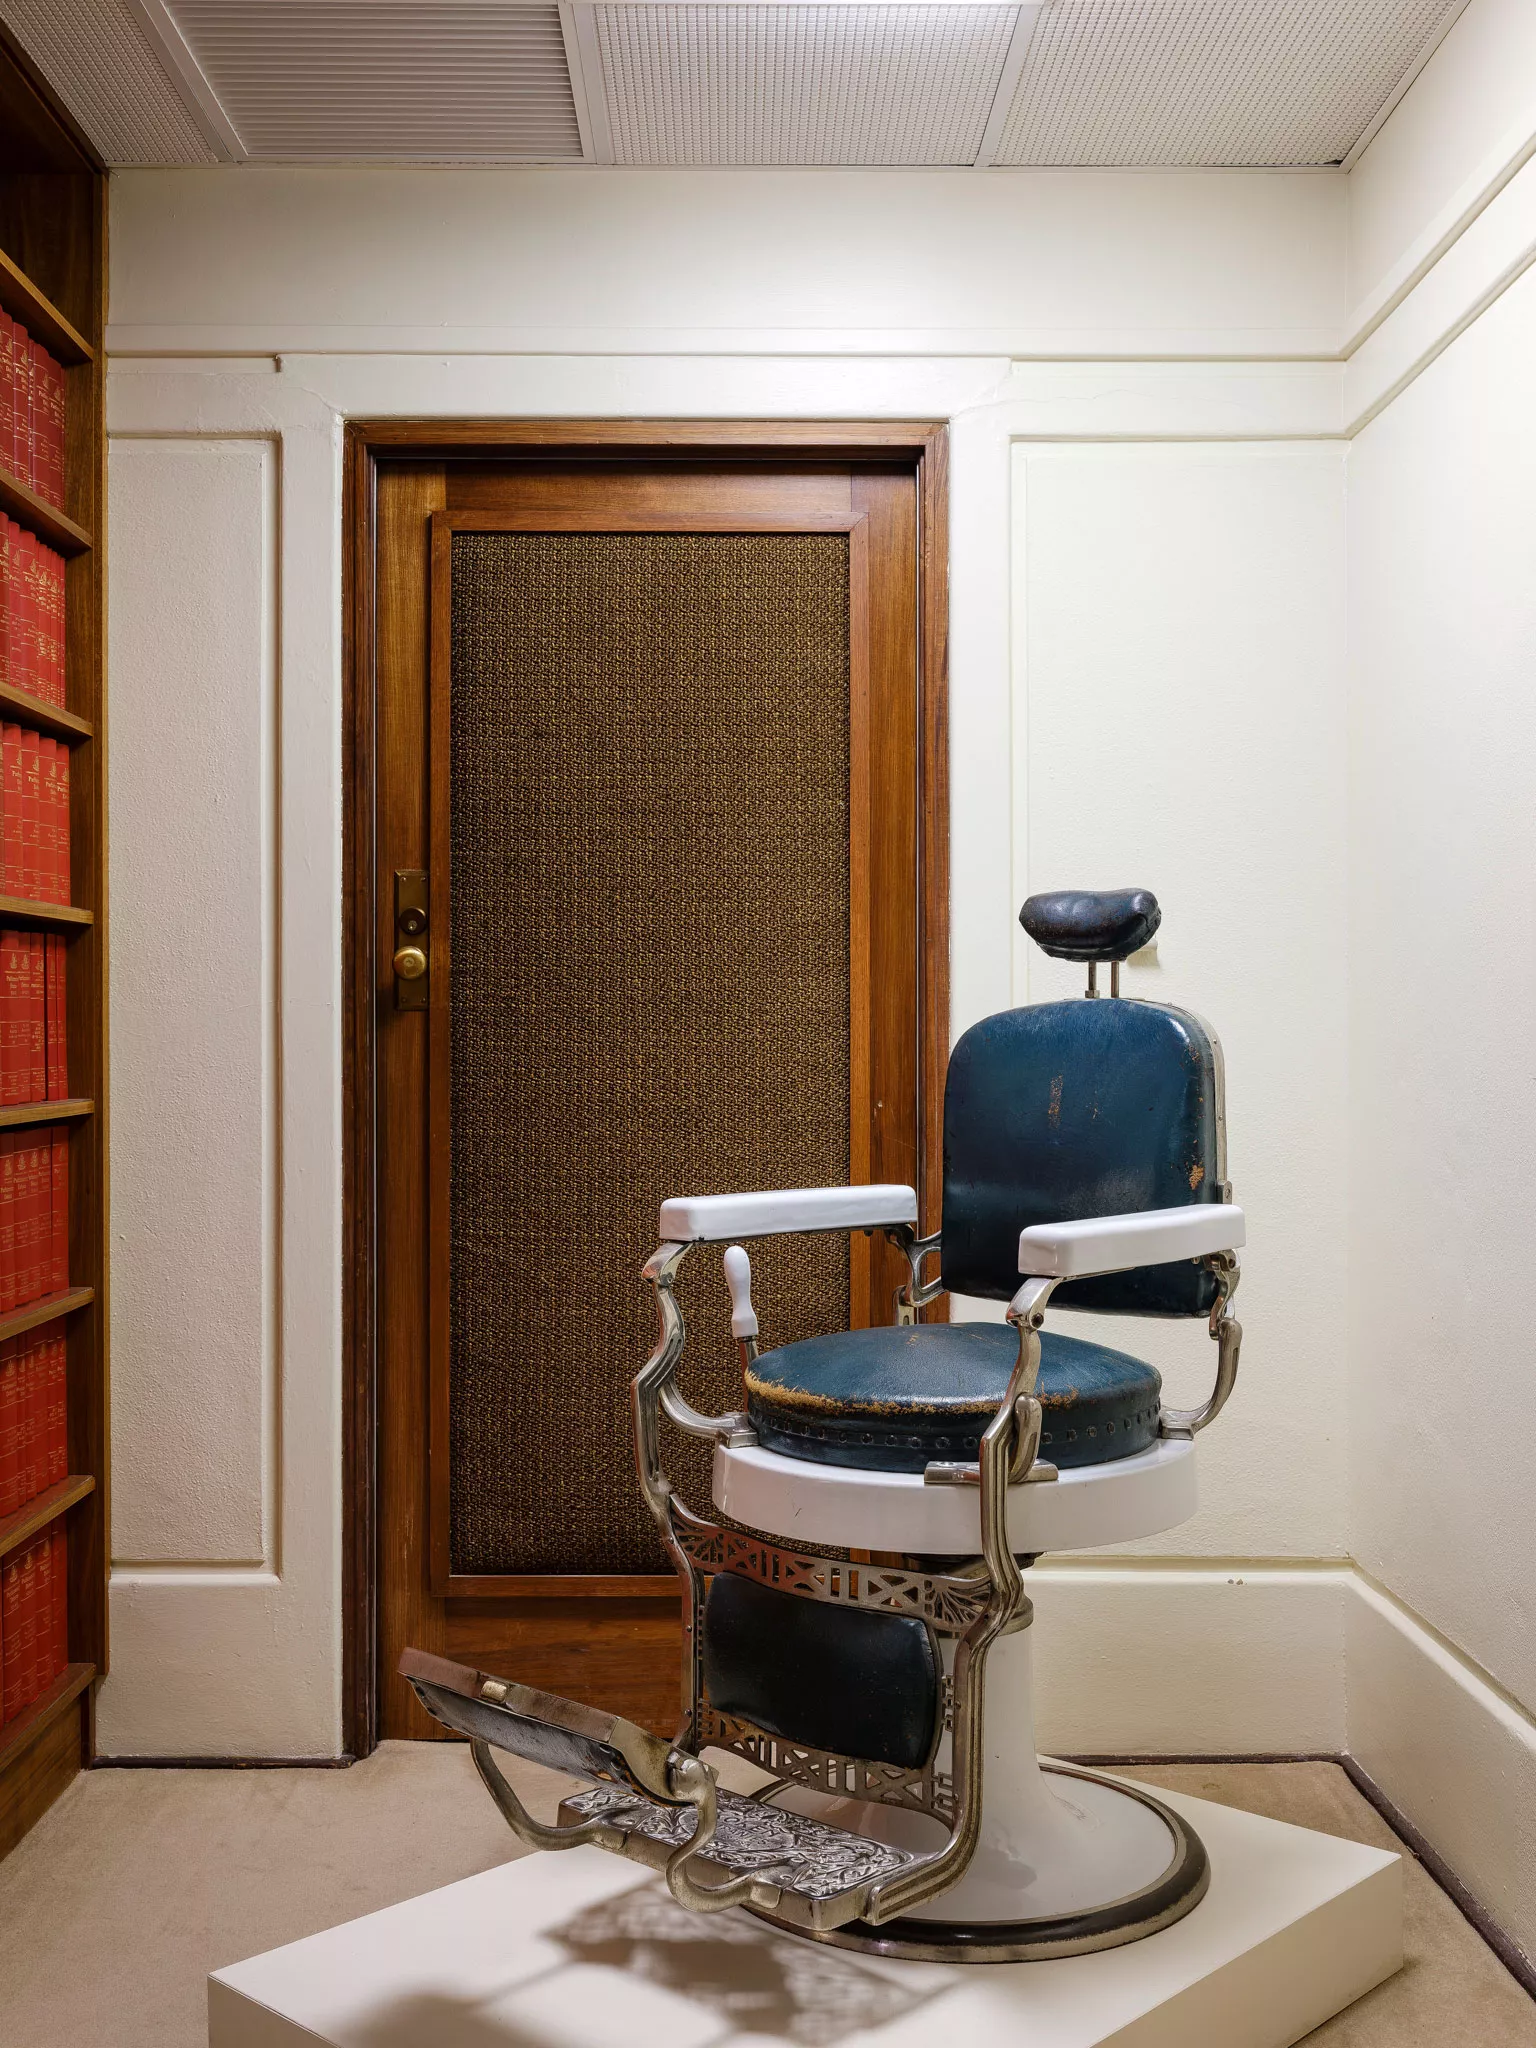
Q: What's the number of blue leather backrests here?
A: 1